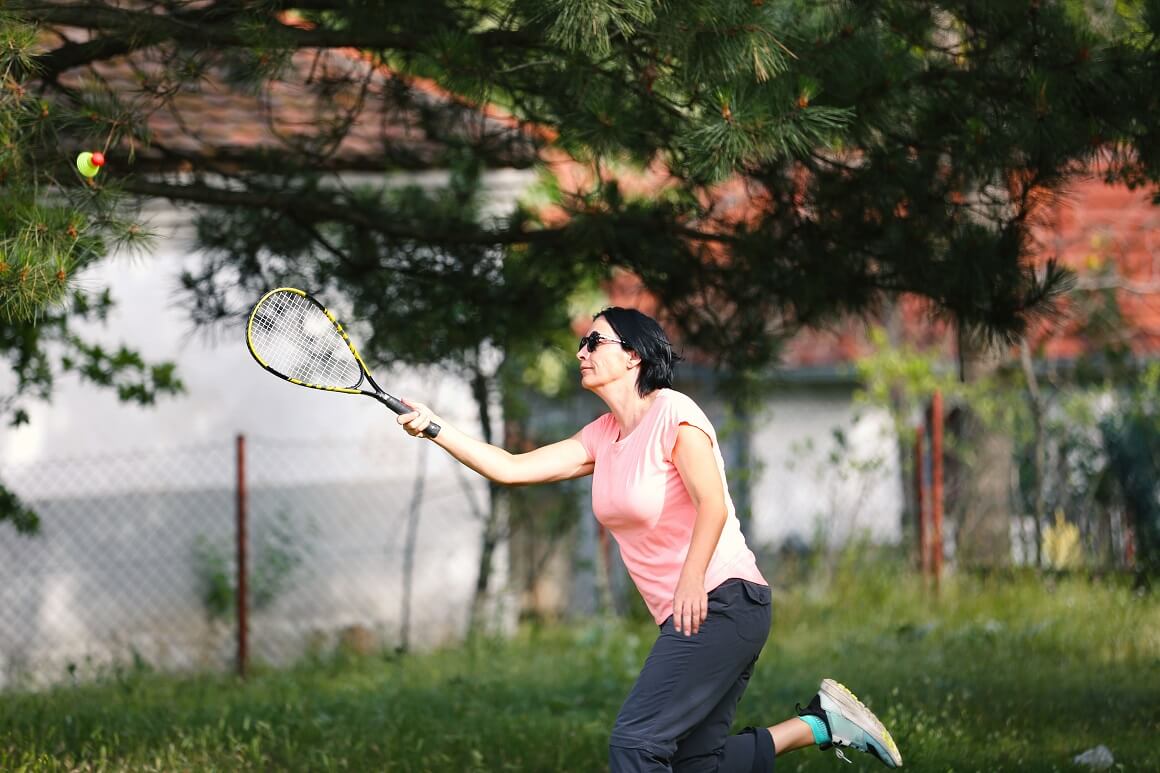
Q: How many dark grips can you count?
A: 1